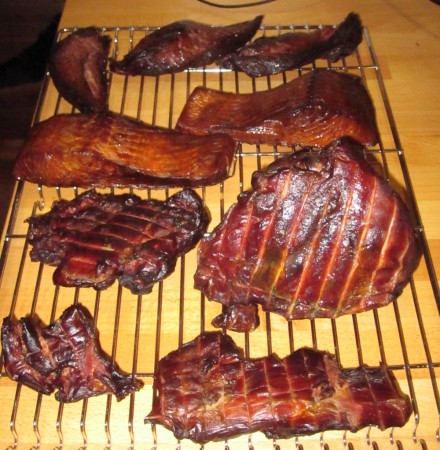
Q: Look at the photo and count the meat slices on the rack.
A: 9